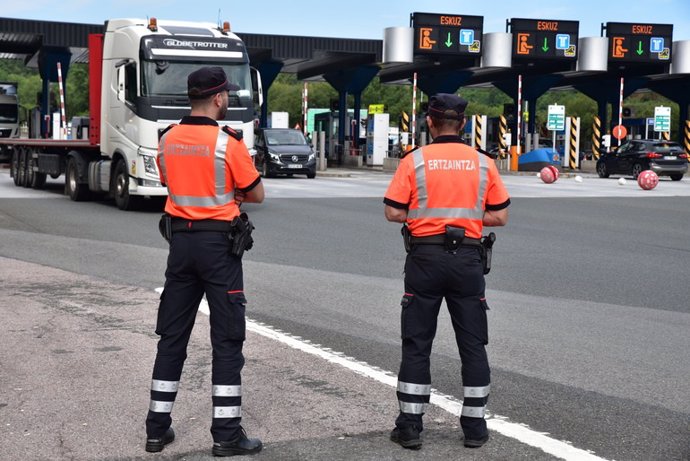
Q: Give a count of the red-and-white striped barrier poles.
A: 5